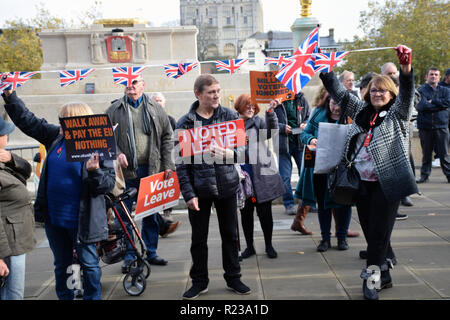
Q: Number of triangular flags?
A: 7